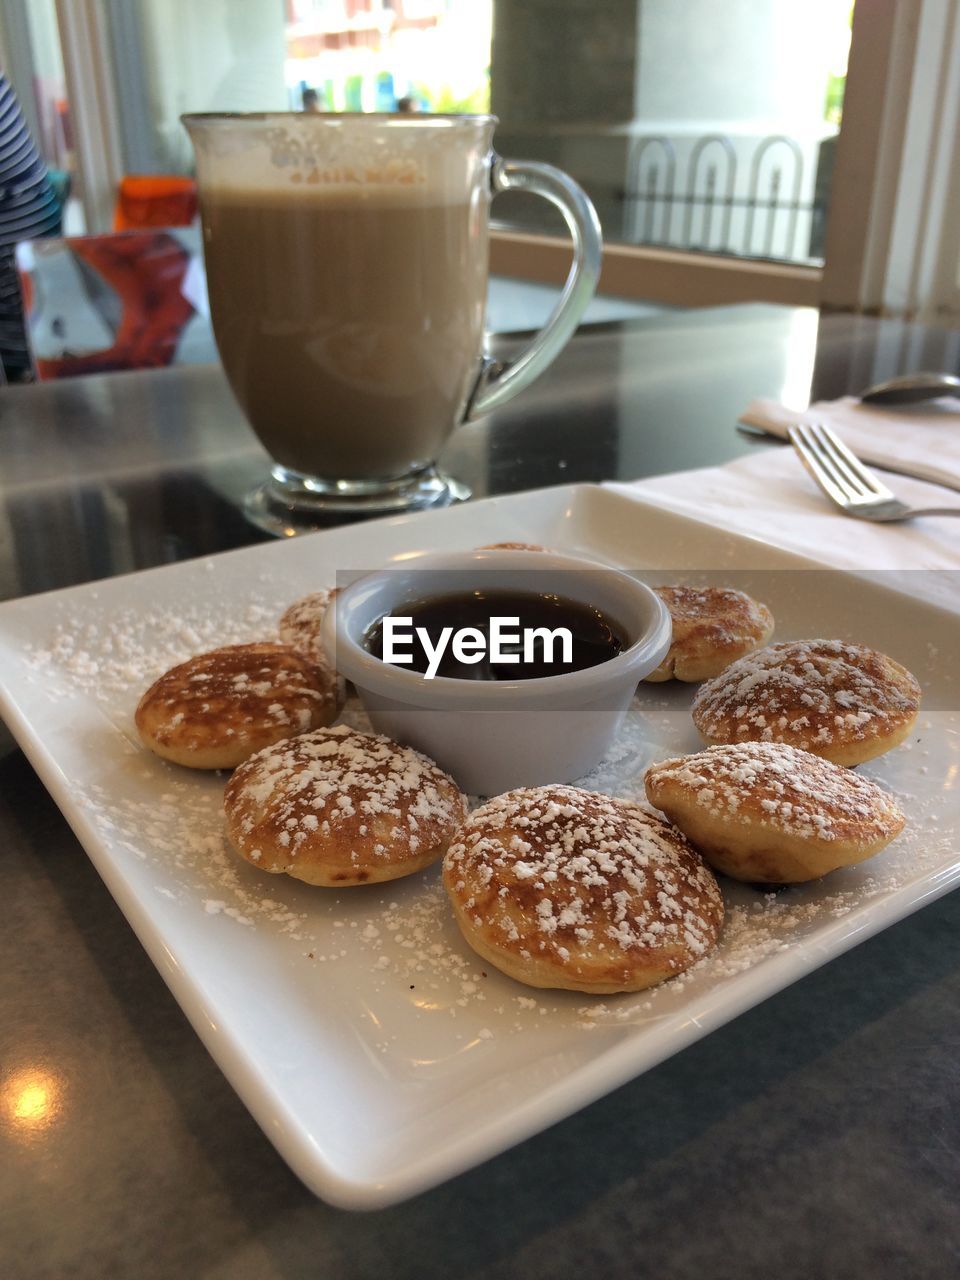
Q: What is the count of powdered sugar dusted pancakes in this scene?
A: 8